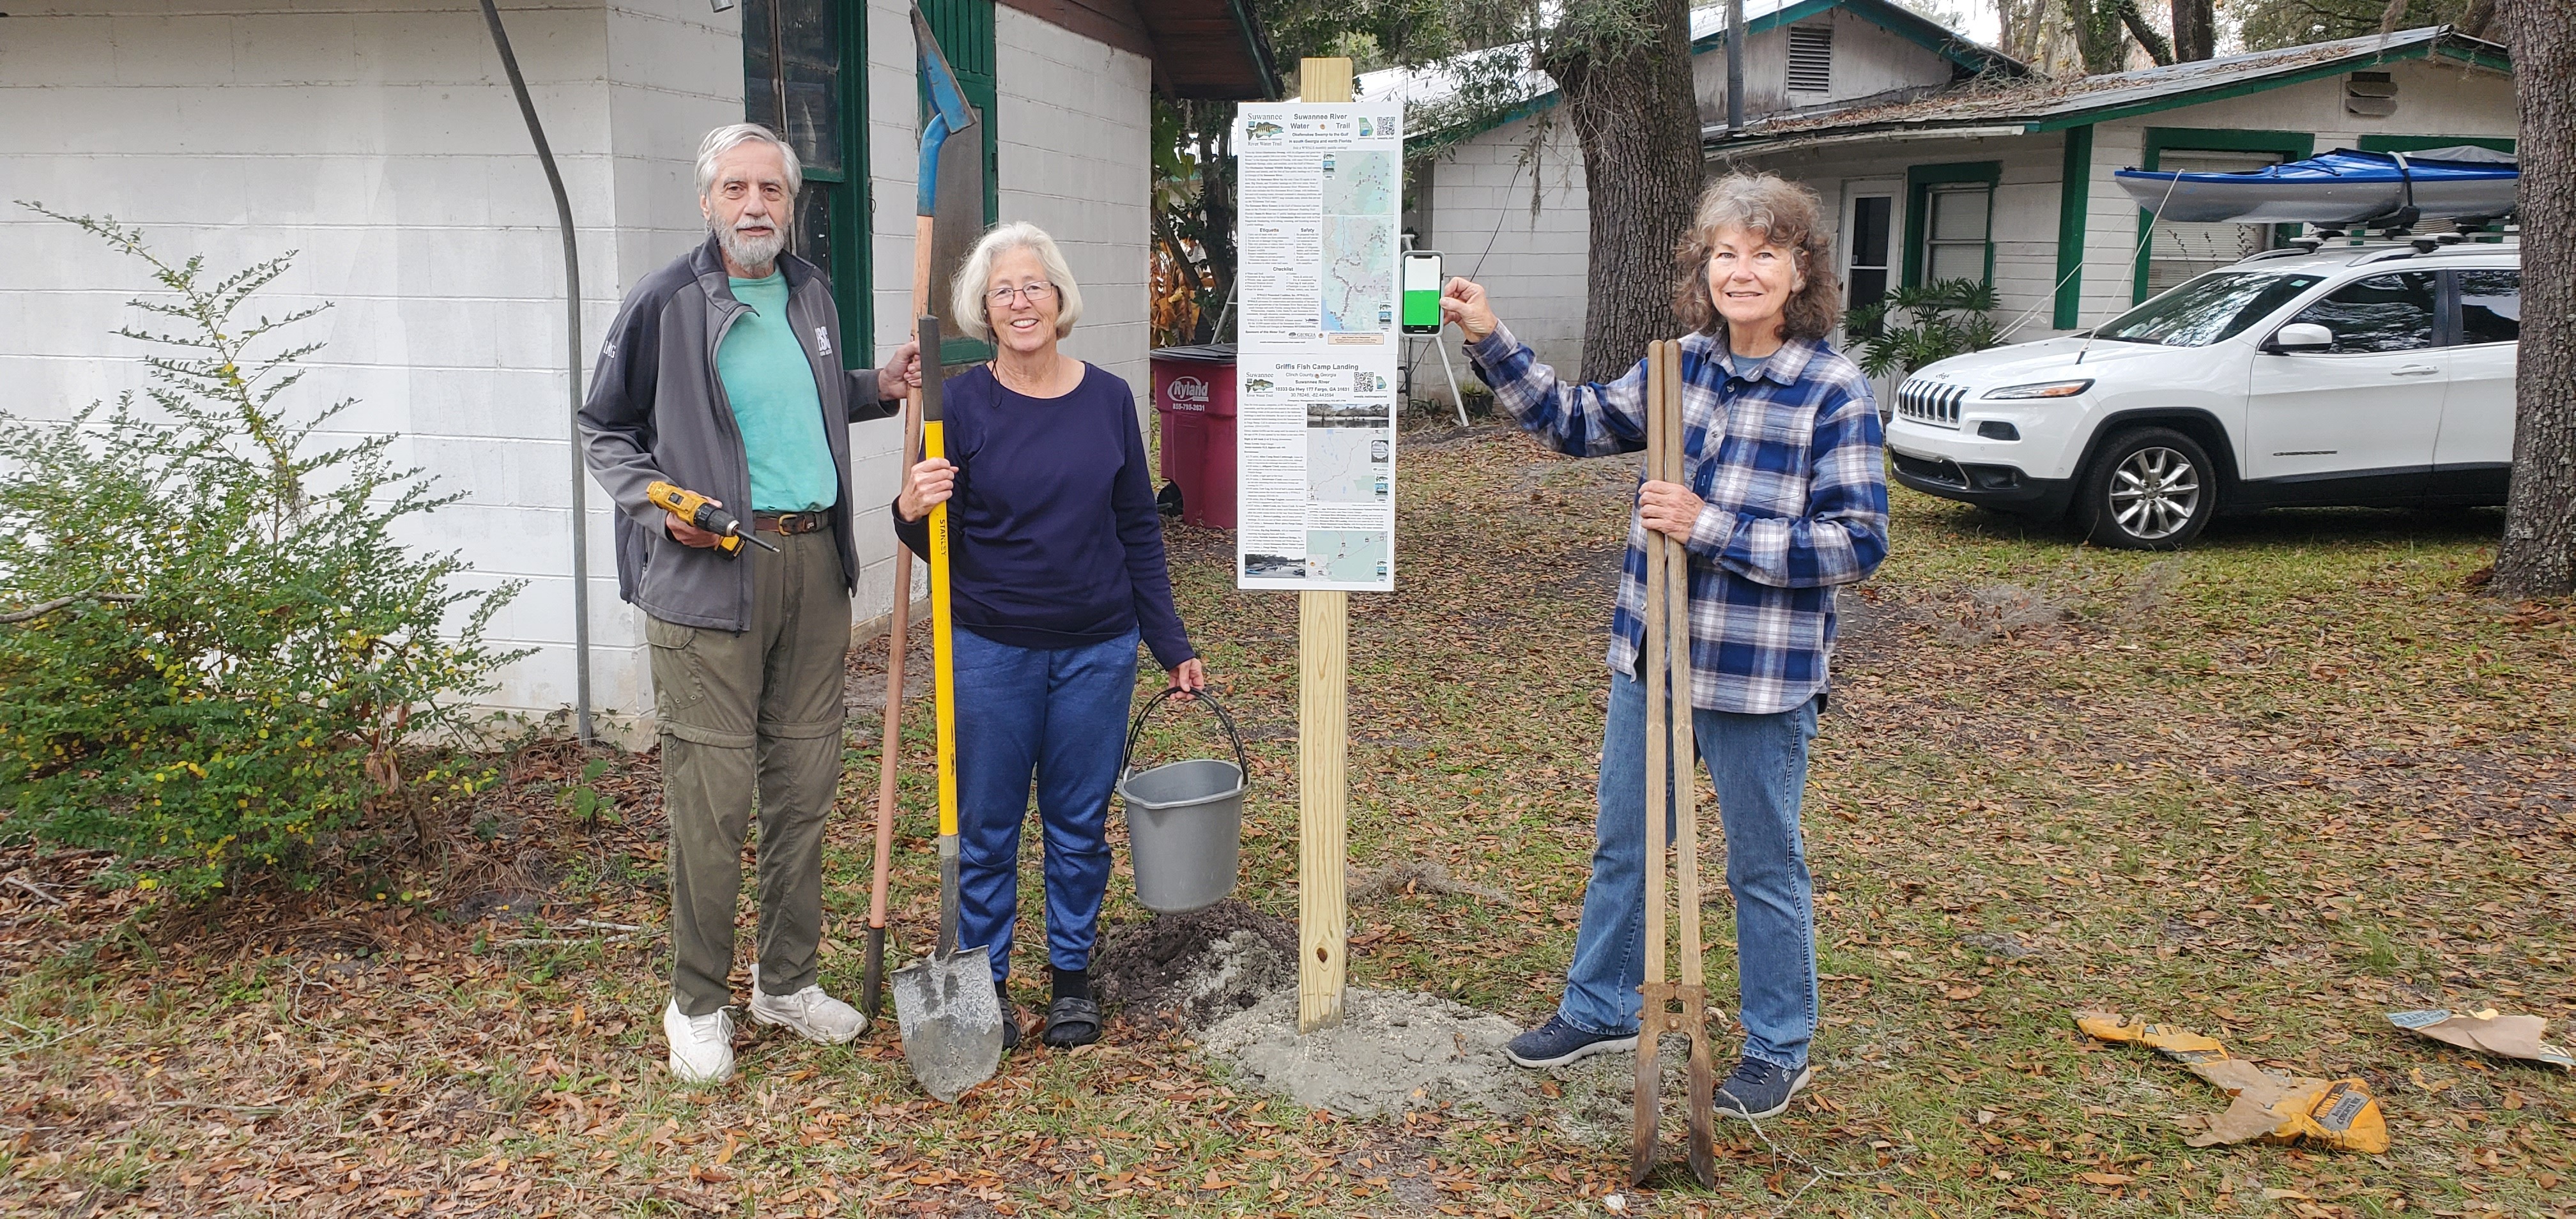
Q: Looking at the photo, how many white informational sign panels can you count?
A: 2